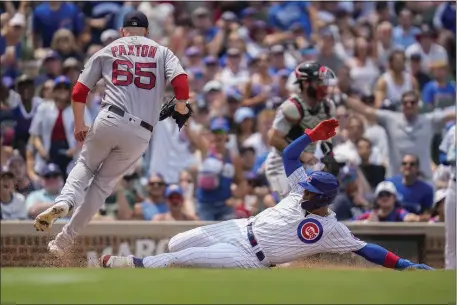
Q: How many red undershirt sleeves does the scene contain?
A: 2